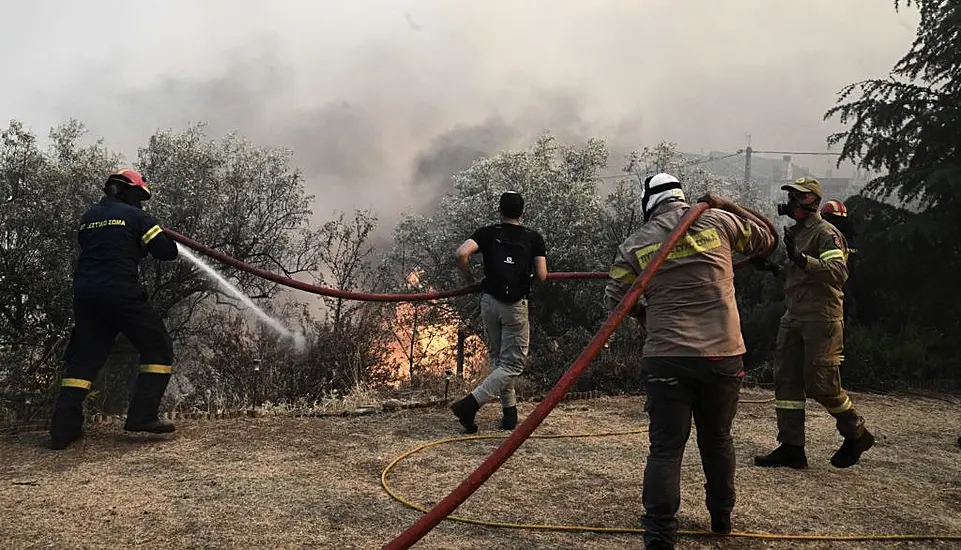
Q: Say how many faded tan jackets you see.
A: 1